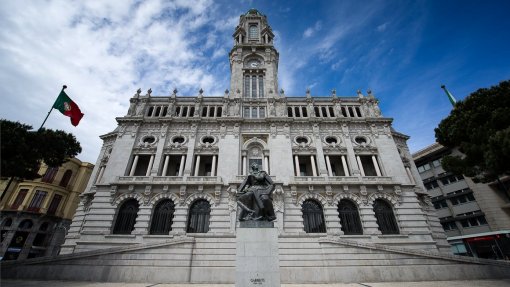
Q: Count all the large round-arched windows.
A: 6